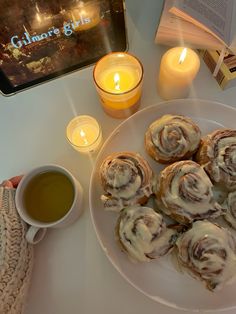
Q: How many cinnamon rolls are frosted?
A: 7